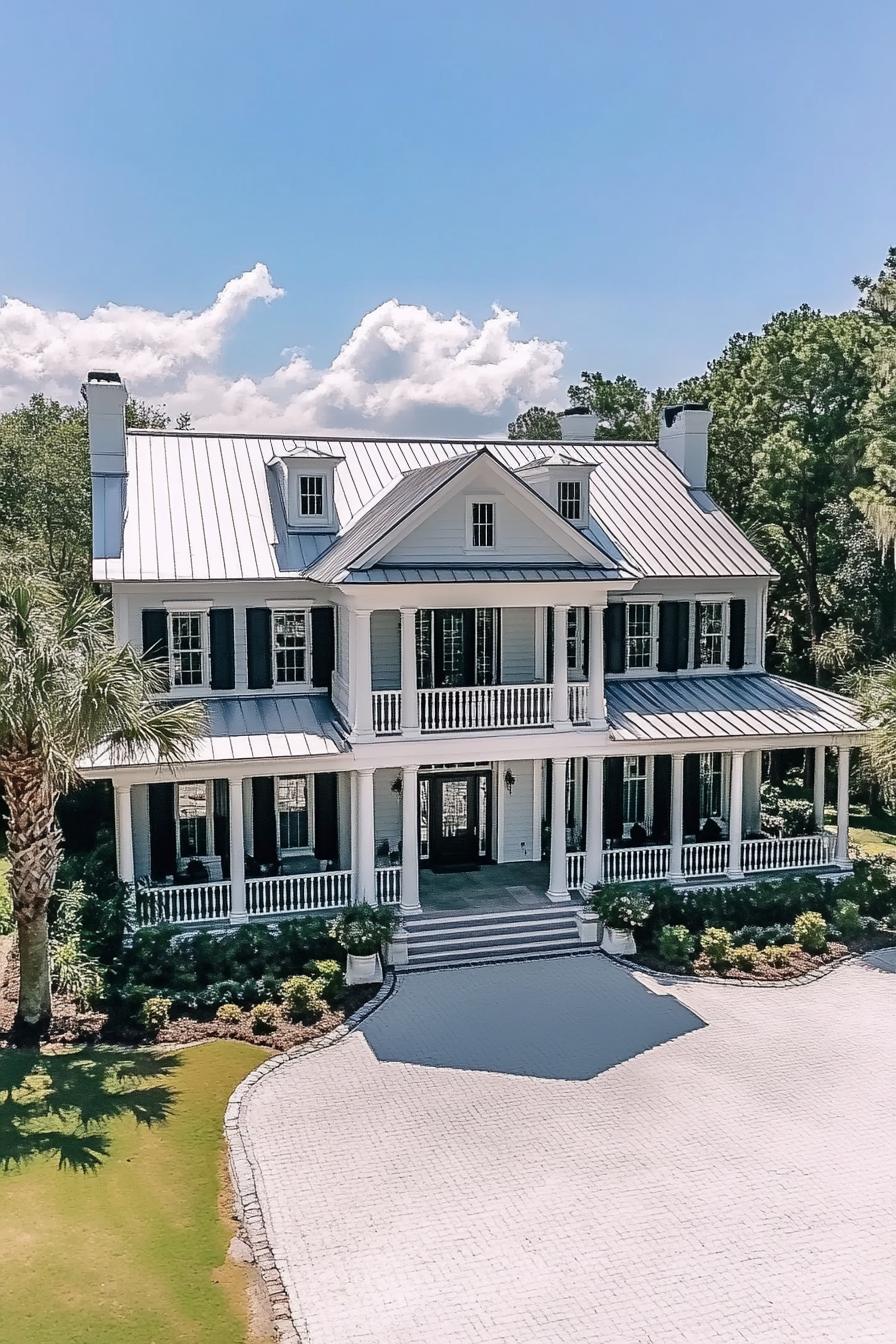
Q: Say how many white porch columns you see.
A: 14